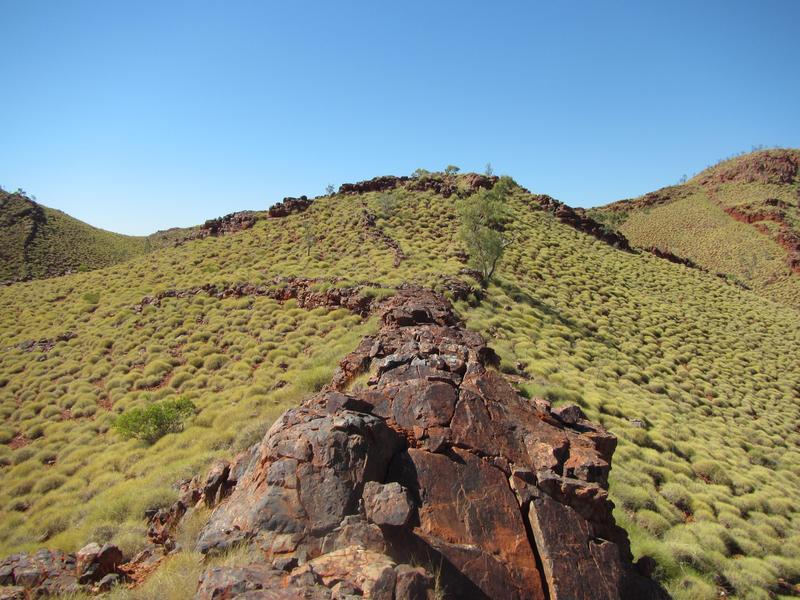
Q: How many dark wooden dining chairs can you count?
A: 0